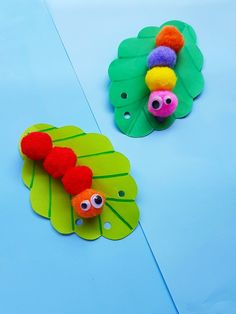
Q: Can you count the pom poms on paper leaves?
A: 8